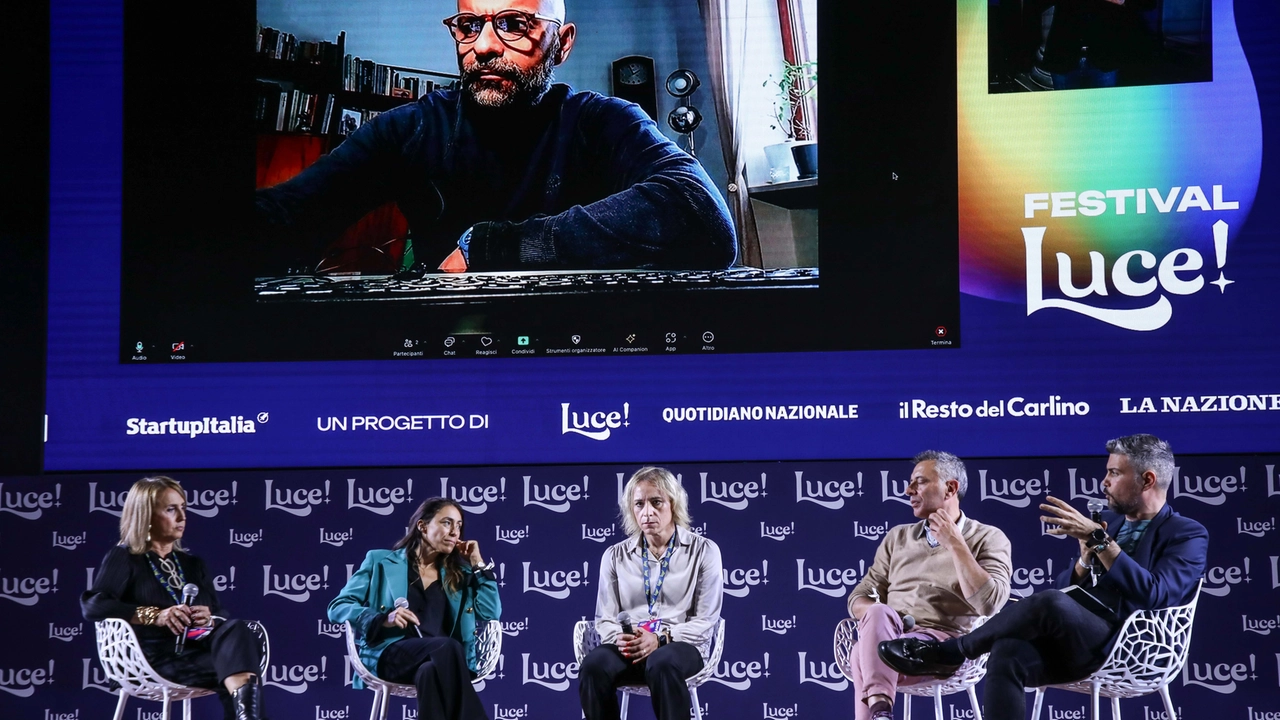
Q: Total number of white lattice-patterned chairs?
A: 5